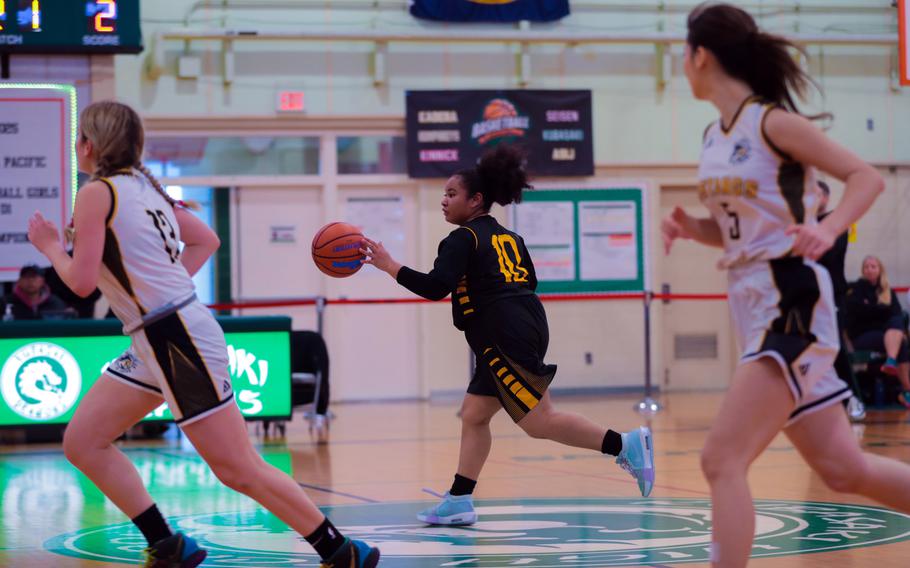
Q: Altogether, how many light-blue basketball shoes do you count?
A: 2